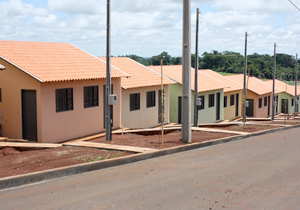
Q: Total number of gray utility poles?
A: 6